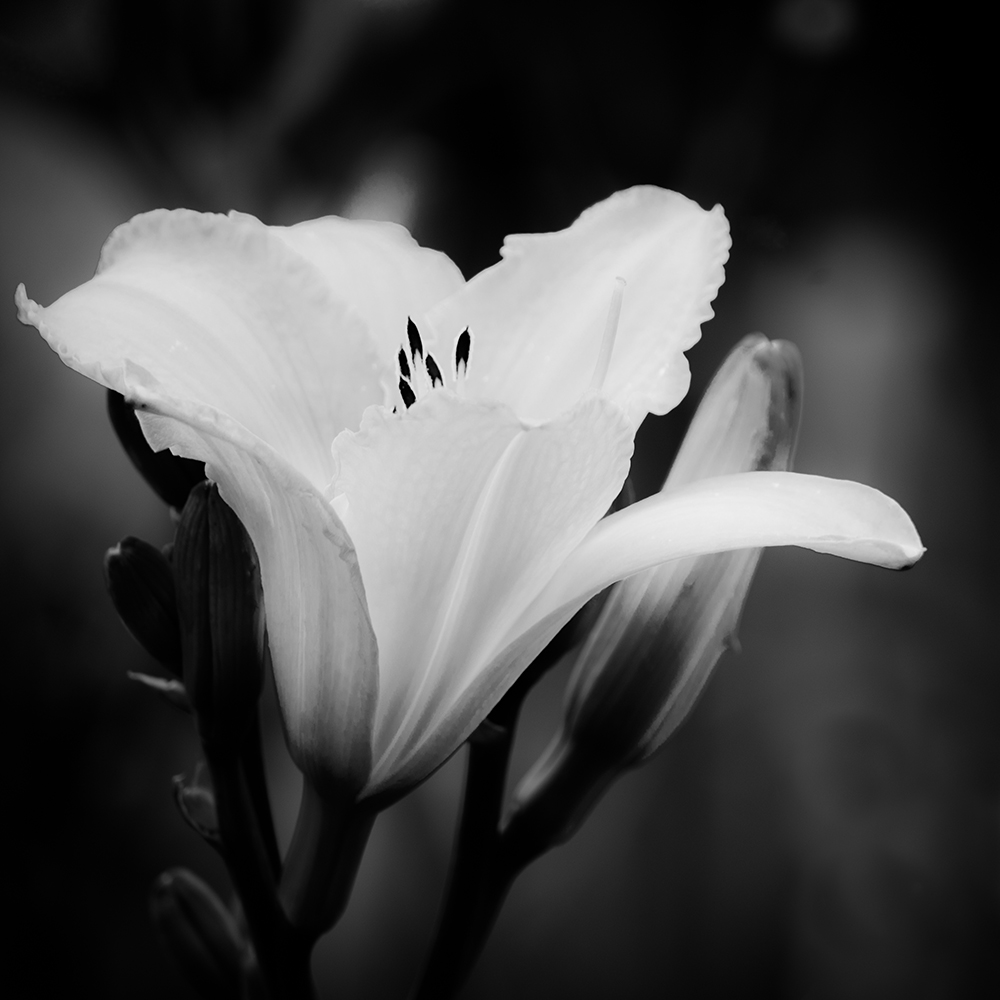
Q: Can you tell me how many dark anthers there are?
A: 5